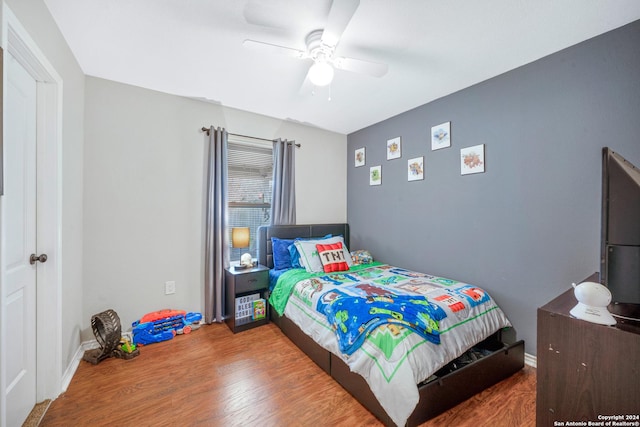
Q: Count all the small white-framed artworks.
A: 6